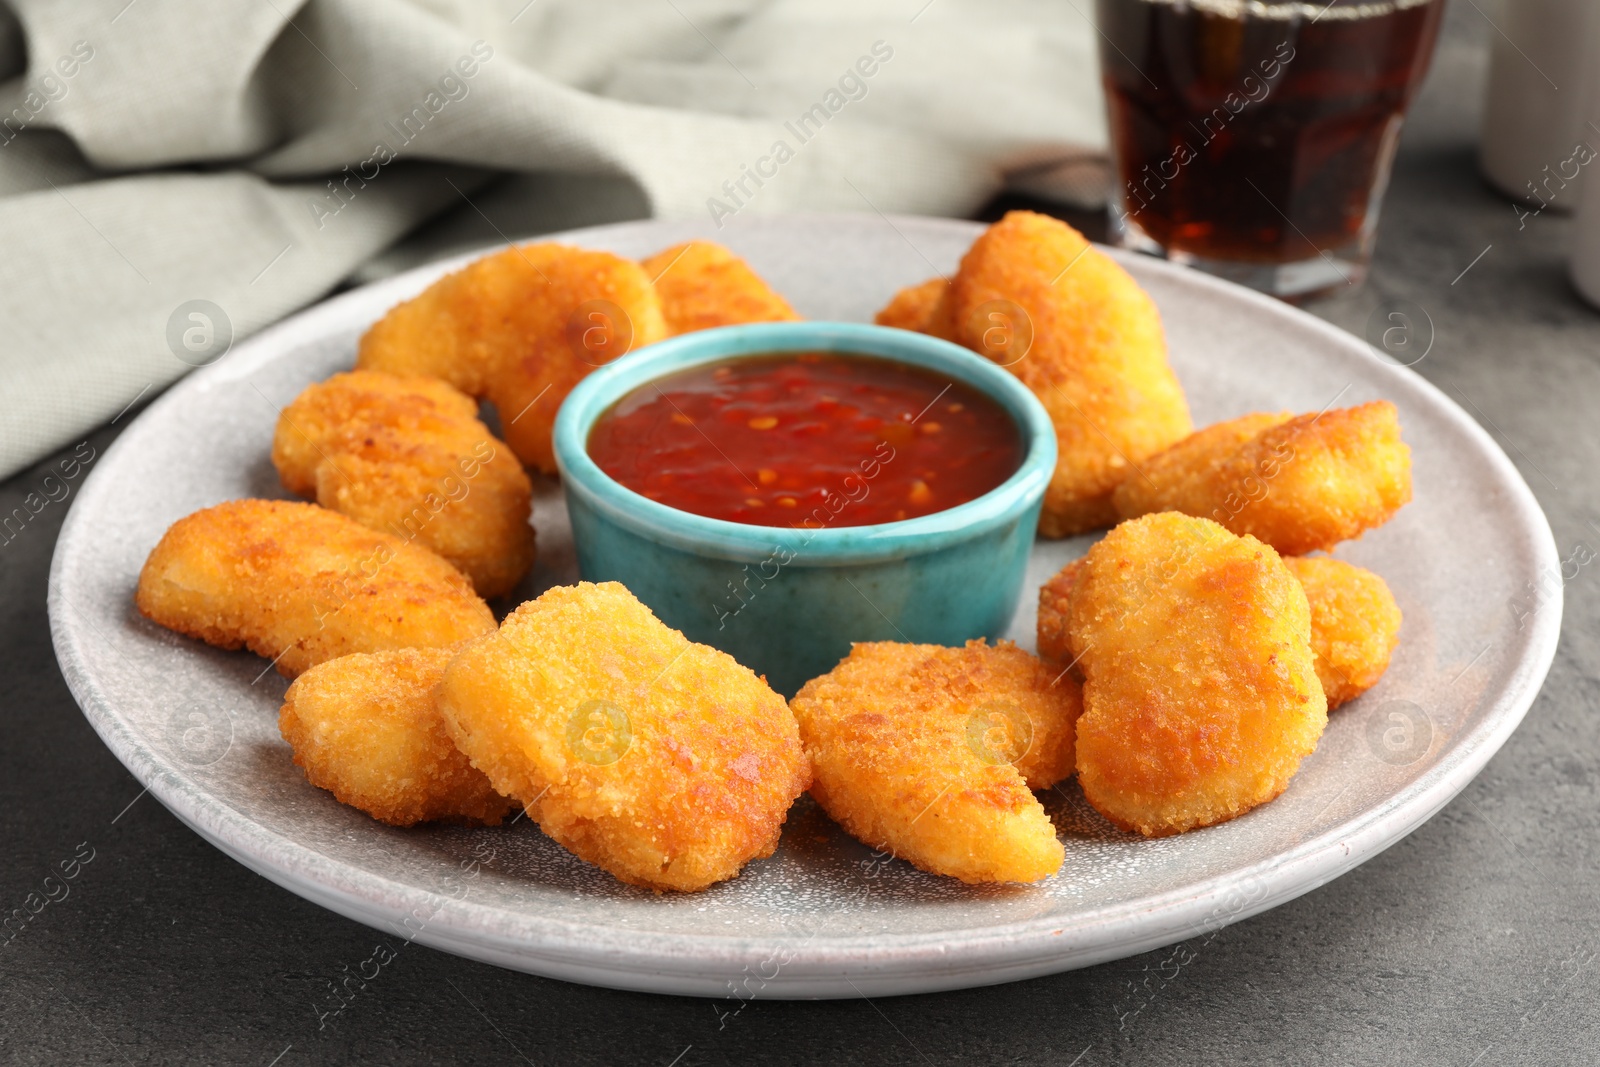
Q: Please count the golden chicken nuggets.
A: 12